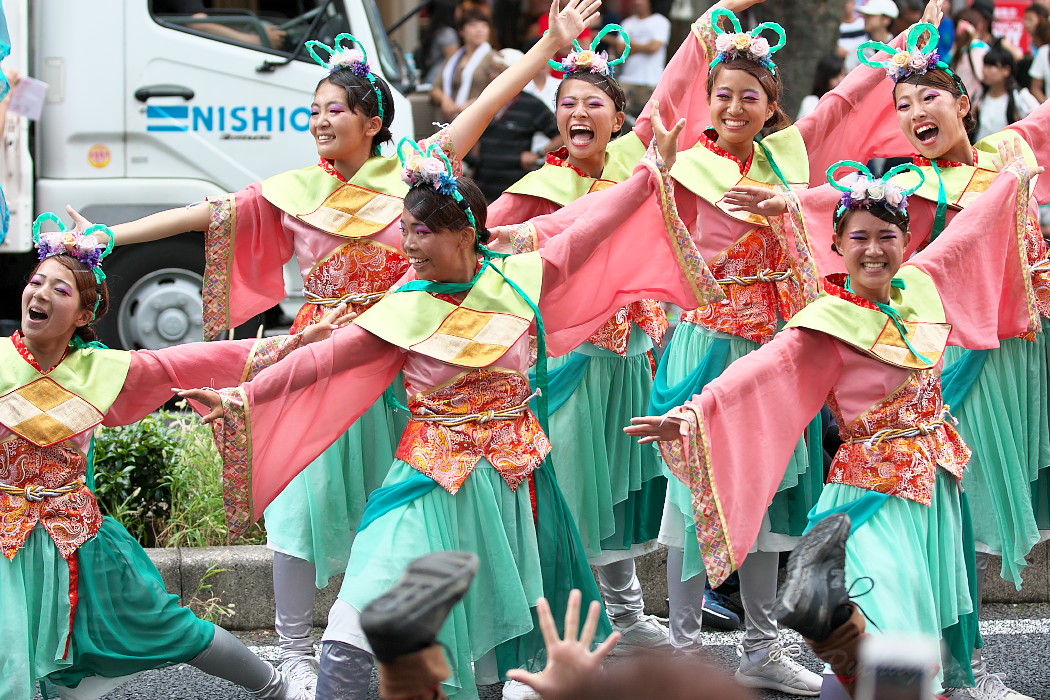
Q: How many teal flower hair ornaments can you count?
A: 7